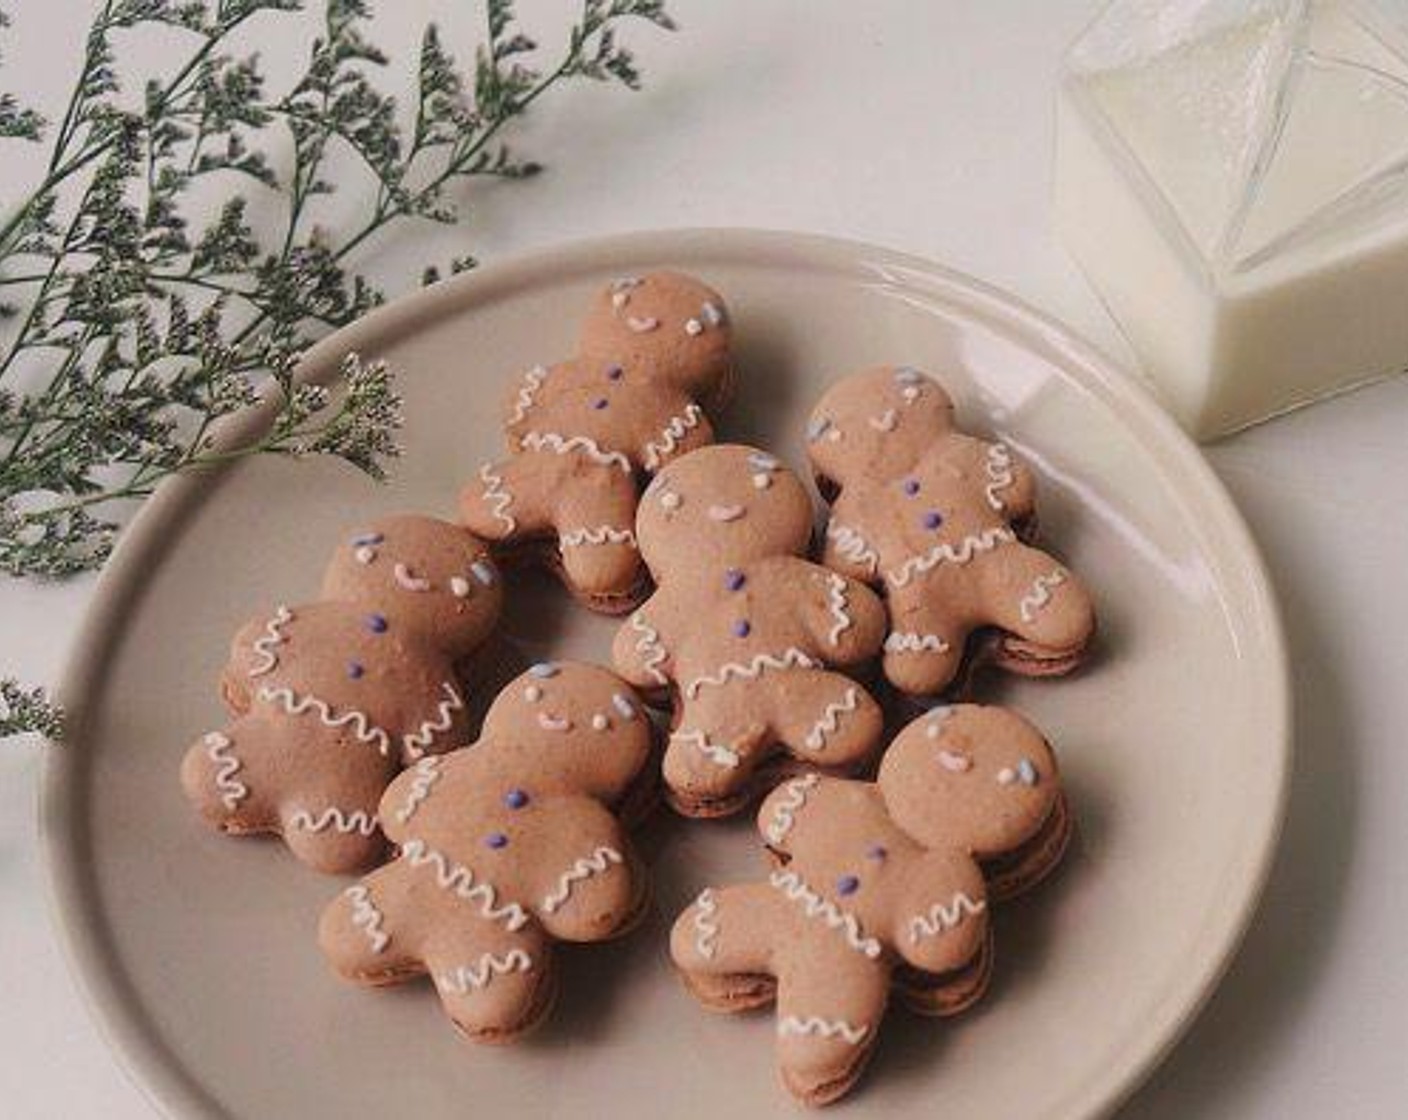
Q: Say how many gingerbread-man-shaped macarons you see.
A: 6